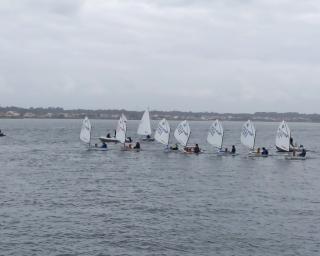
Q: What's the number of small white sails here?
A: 8